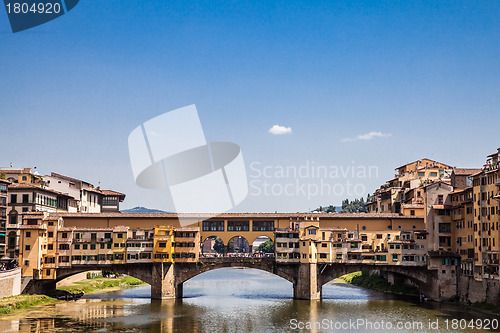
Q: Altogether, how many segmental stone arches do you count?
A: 3